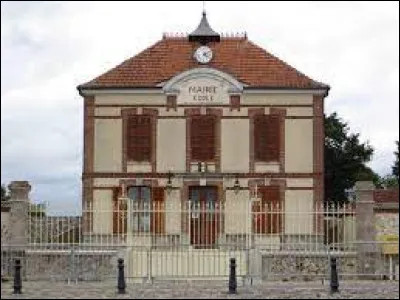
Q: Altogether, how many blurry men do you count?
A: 0